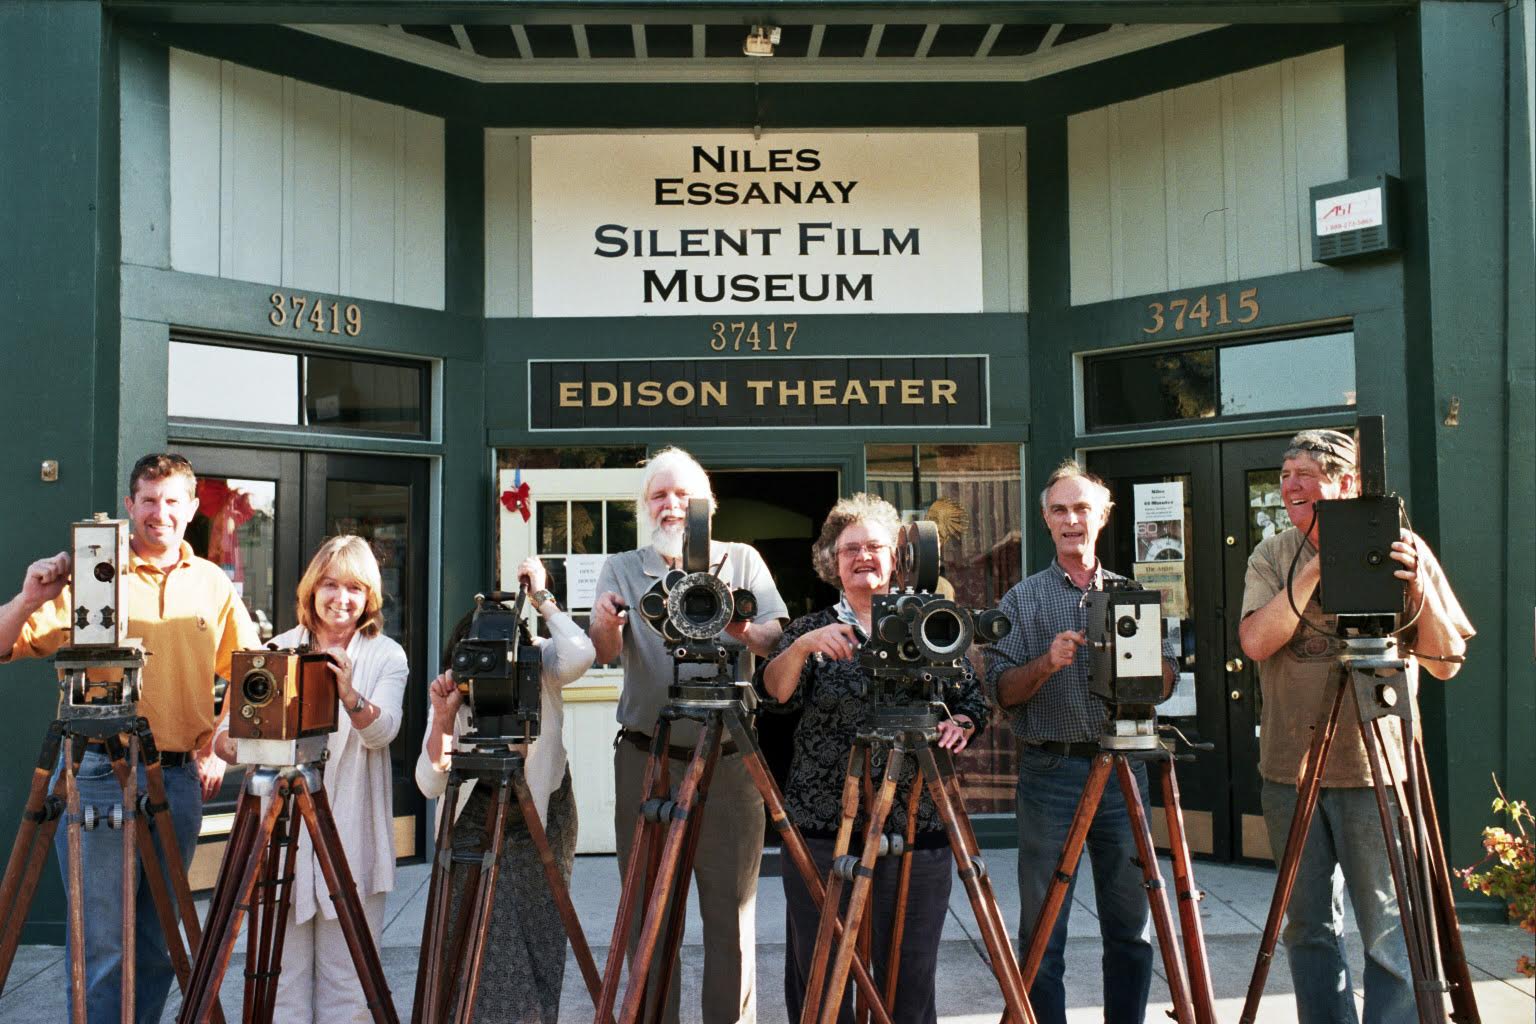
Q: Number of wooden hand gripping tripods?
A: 7